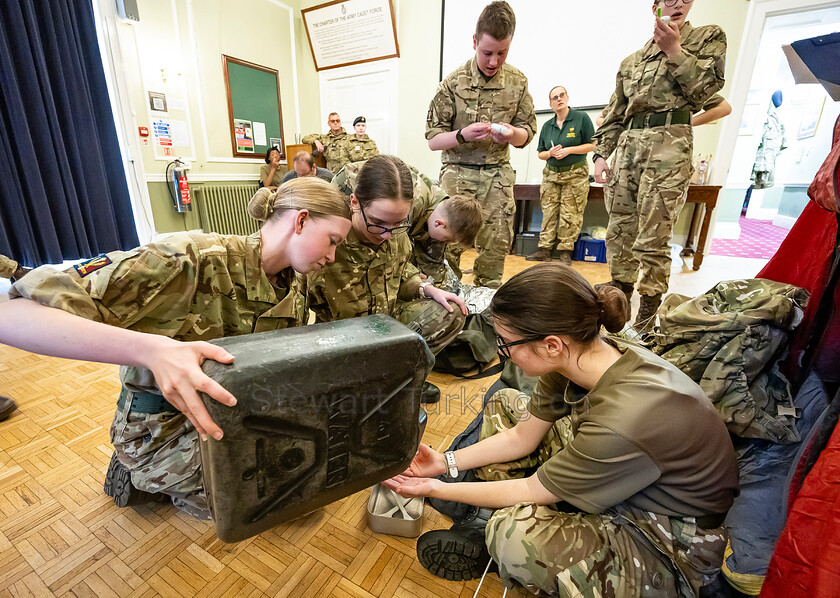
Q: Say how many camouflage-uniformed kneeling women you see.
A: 2